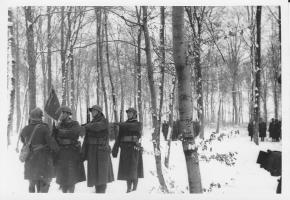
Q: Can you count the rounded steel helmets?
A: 4